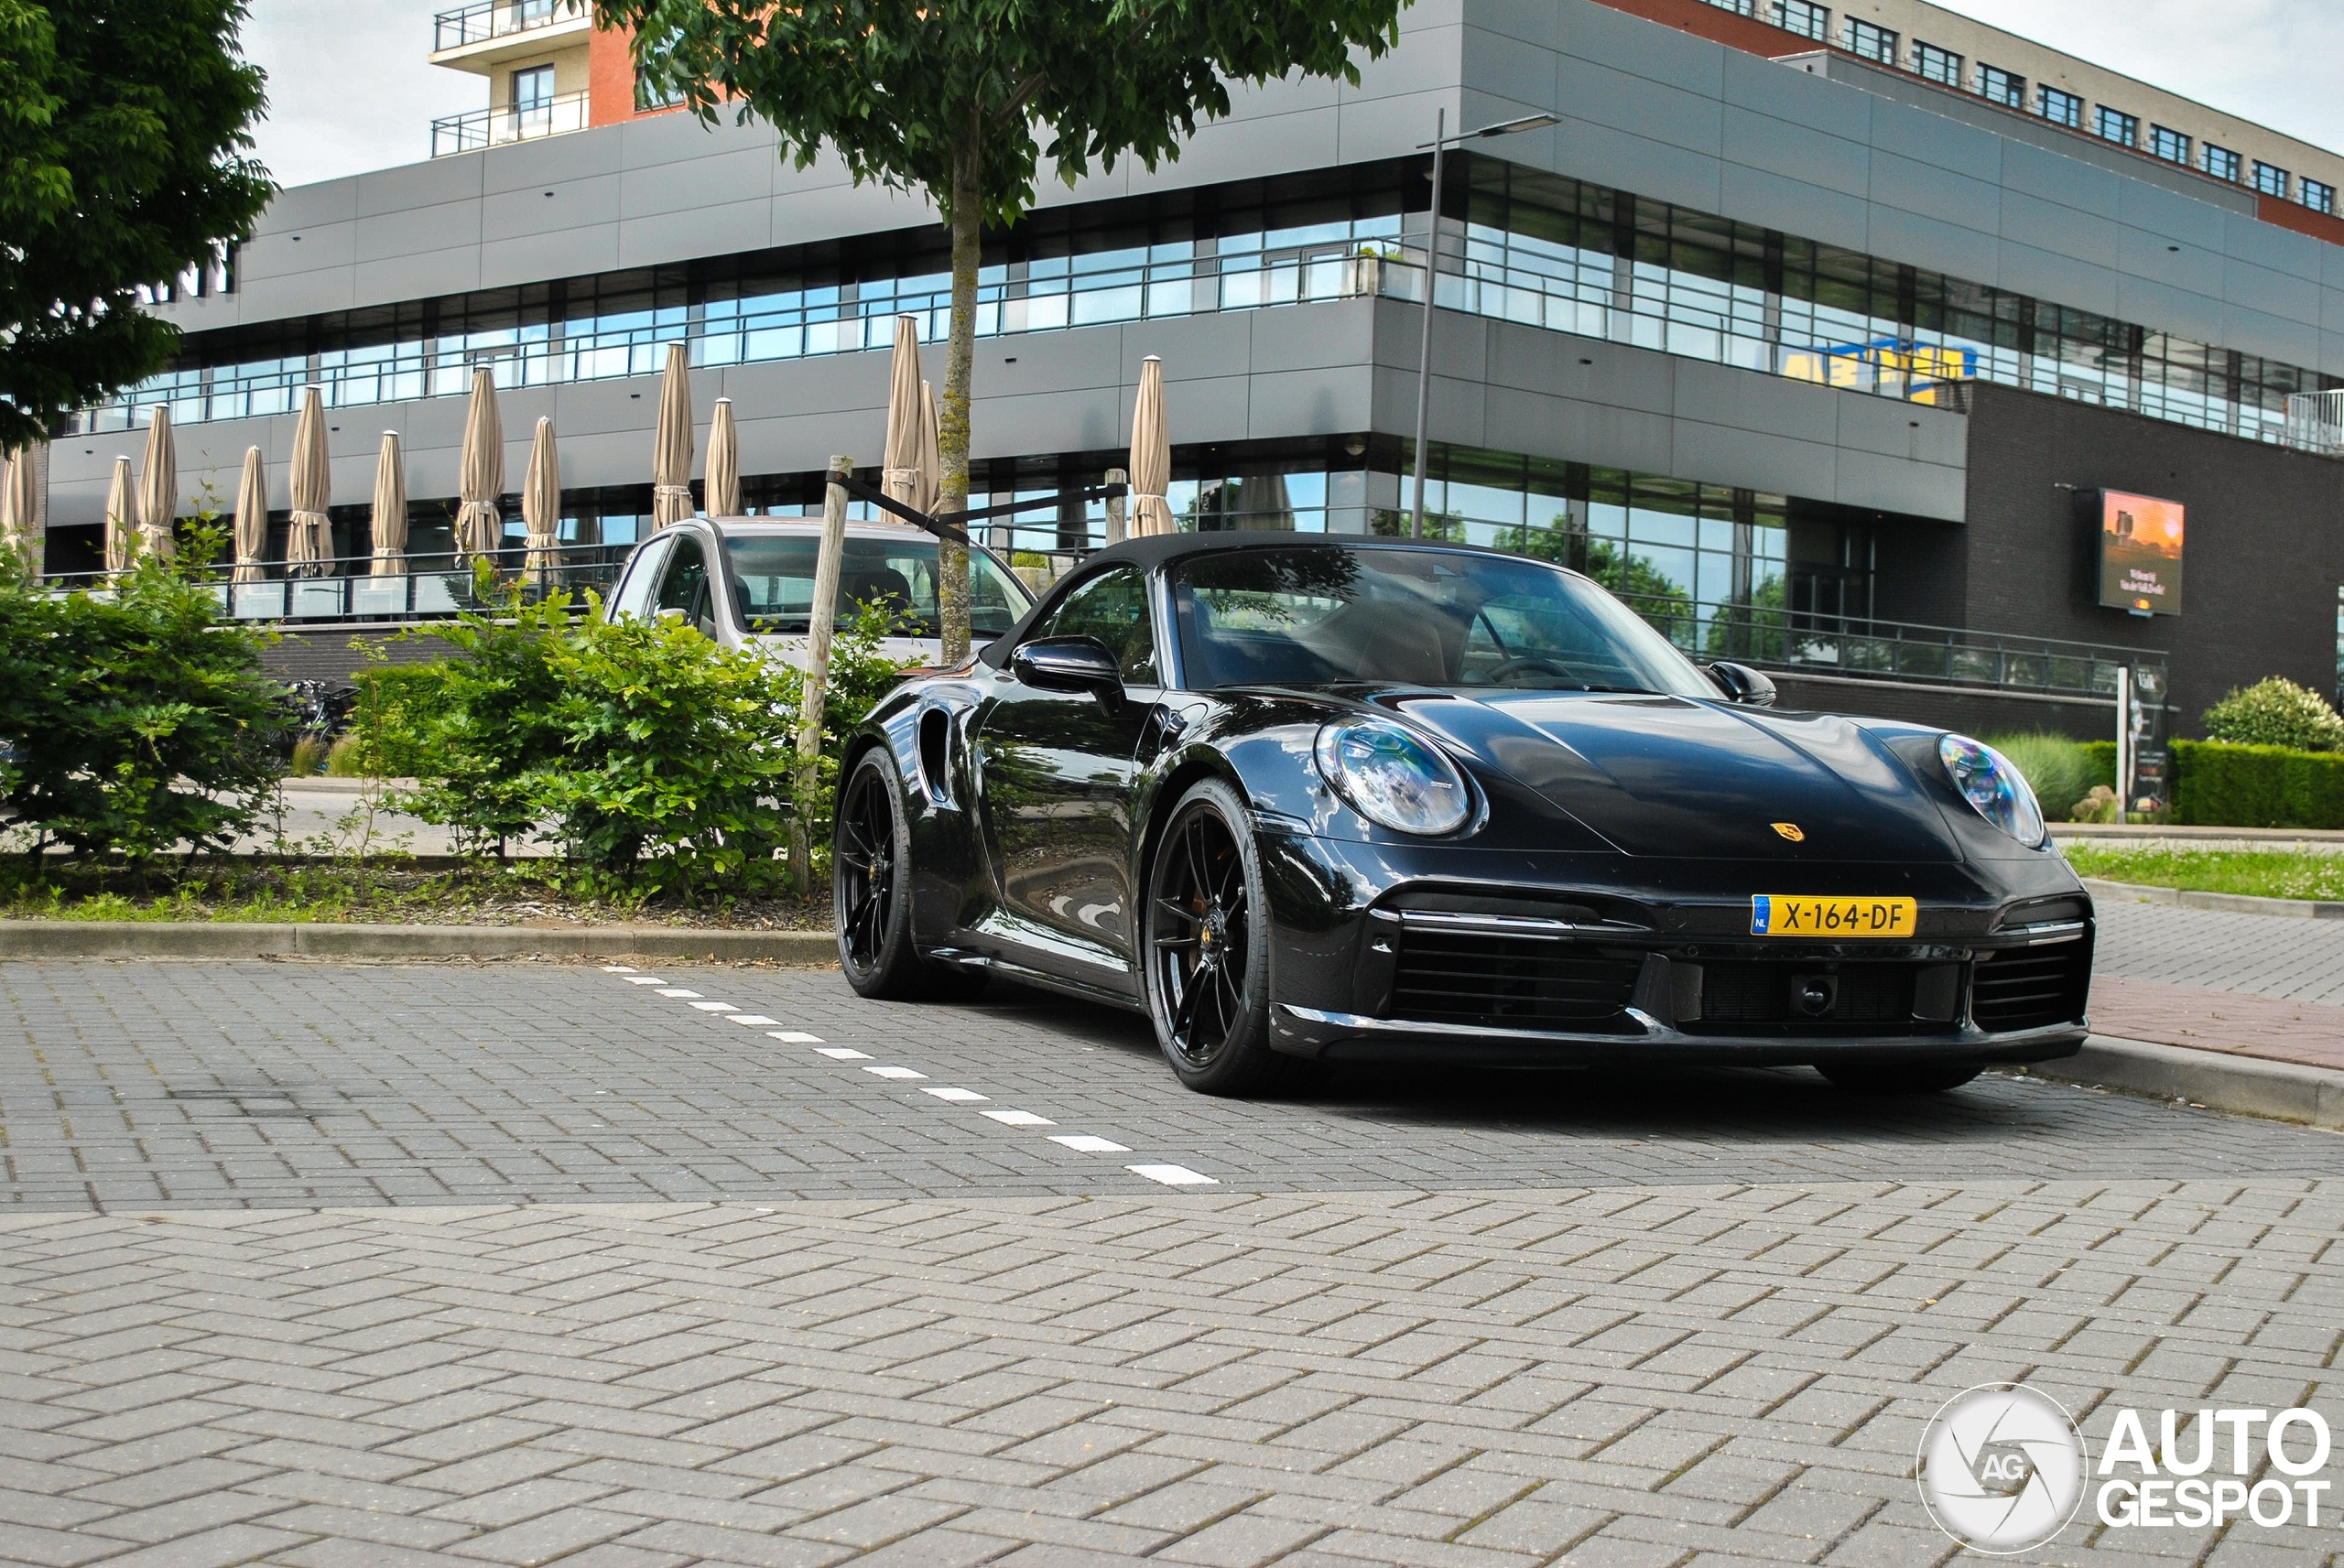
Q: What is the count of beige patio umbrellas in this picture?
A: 13